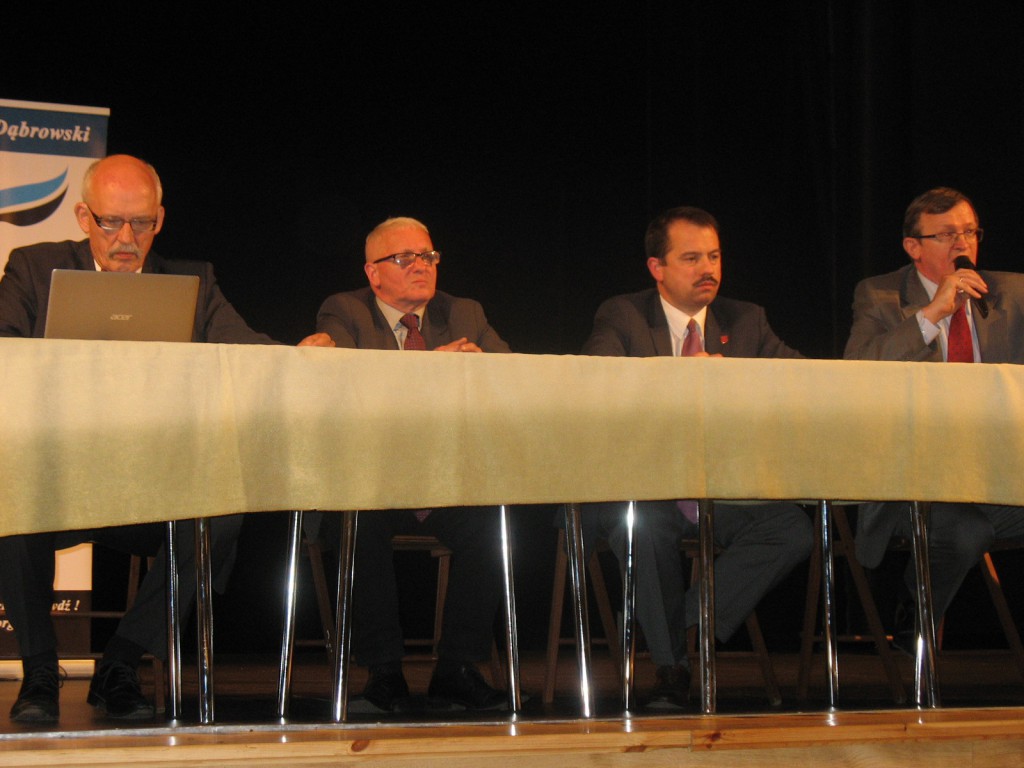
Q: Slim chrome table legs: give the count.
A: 11